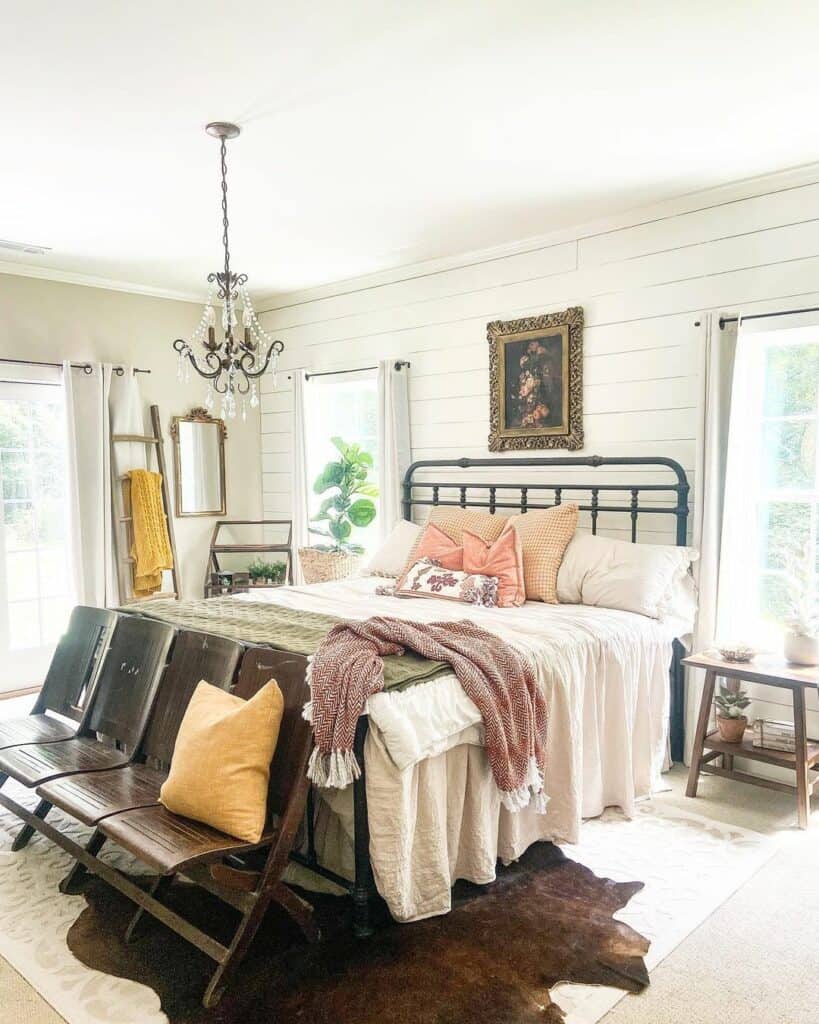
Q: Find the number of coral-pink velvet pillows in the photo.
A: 2